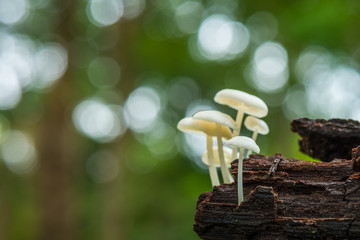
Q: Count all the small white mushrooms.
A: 6